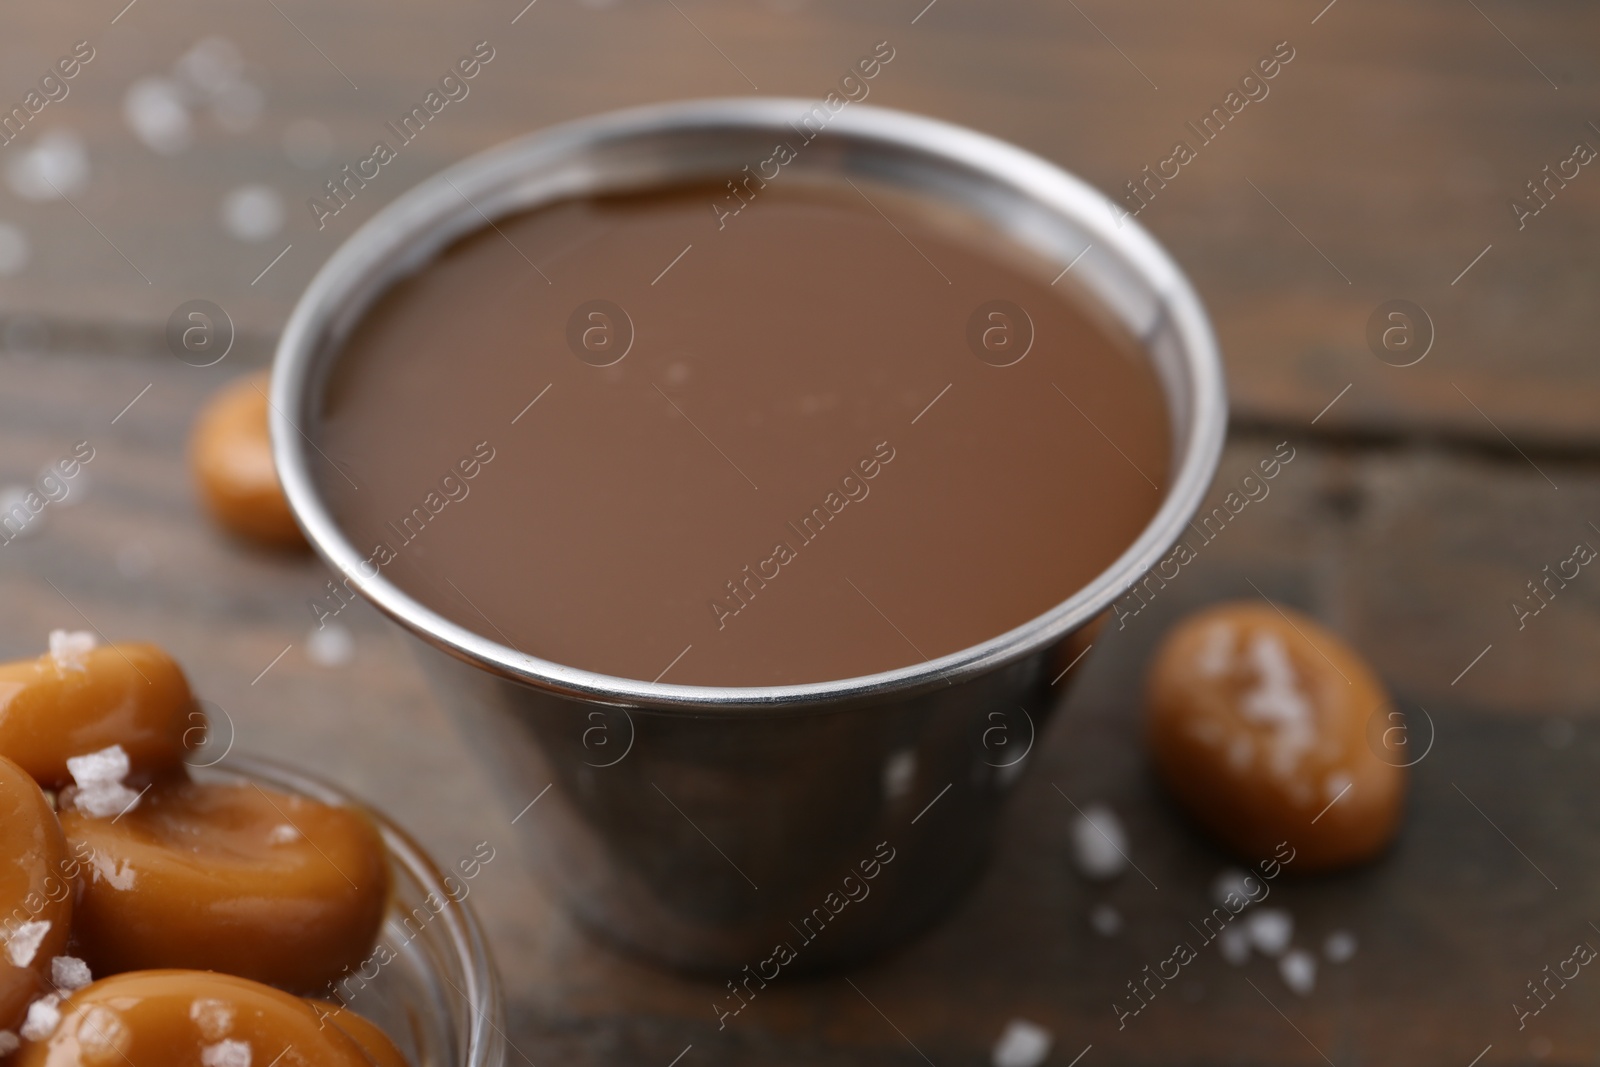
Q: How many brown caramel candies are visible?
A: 7